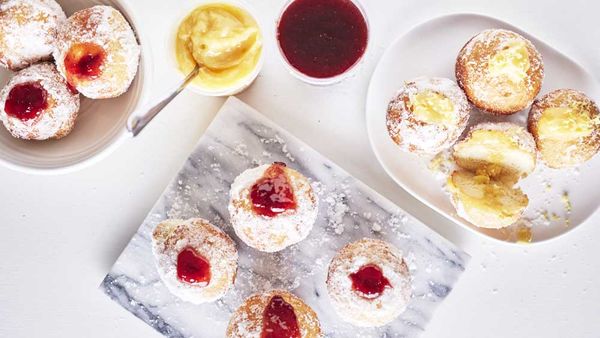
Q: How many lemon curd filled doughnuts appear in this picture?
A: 4